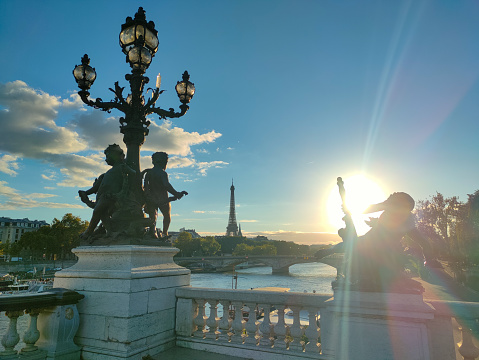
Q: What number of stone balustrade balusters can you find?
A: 12